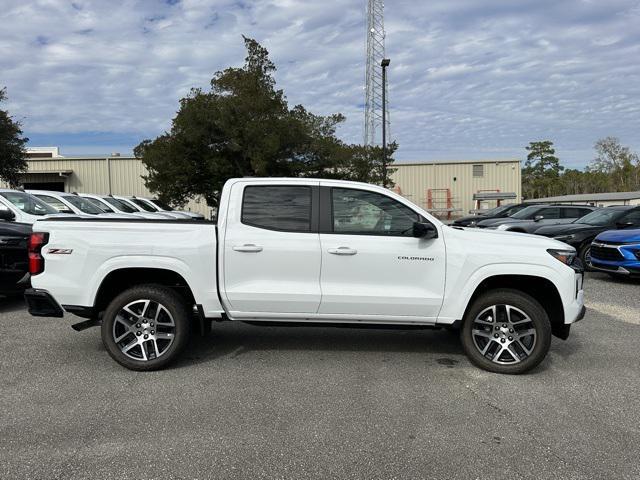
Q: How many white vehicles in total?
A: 6